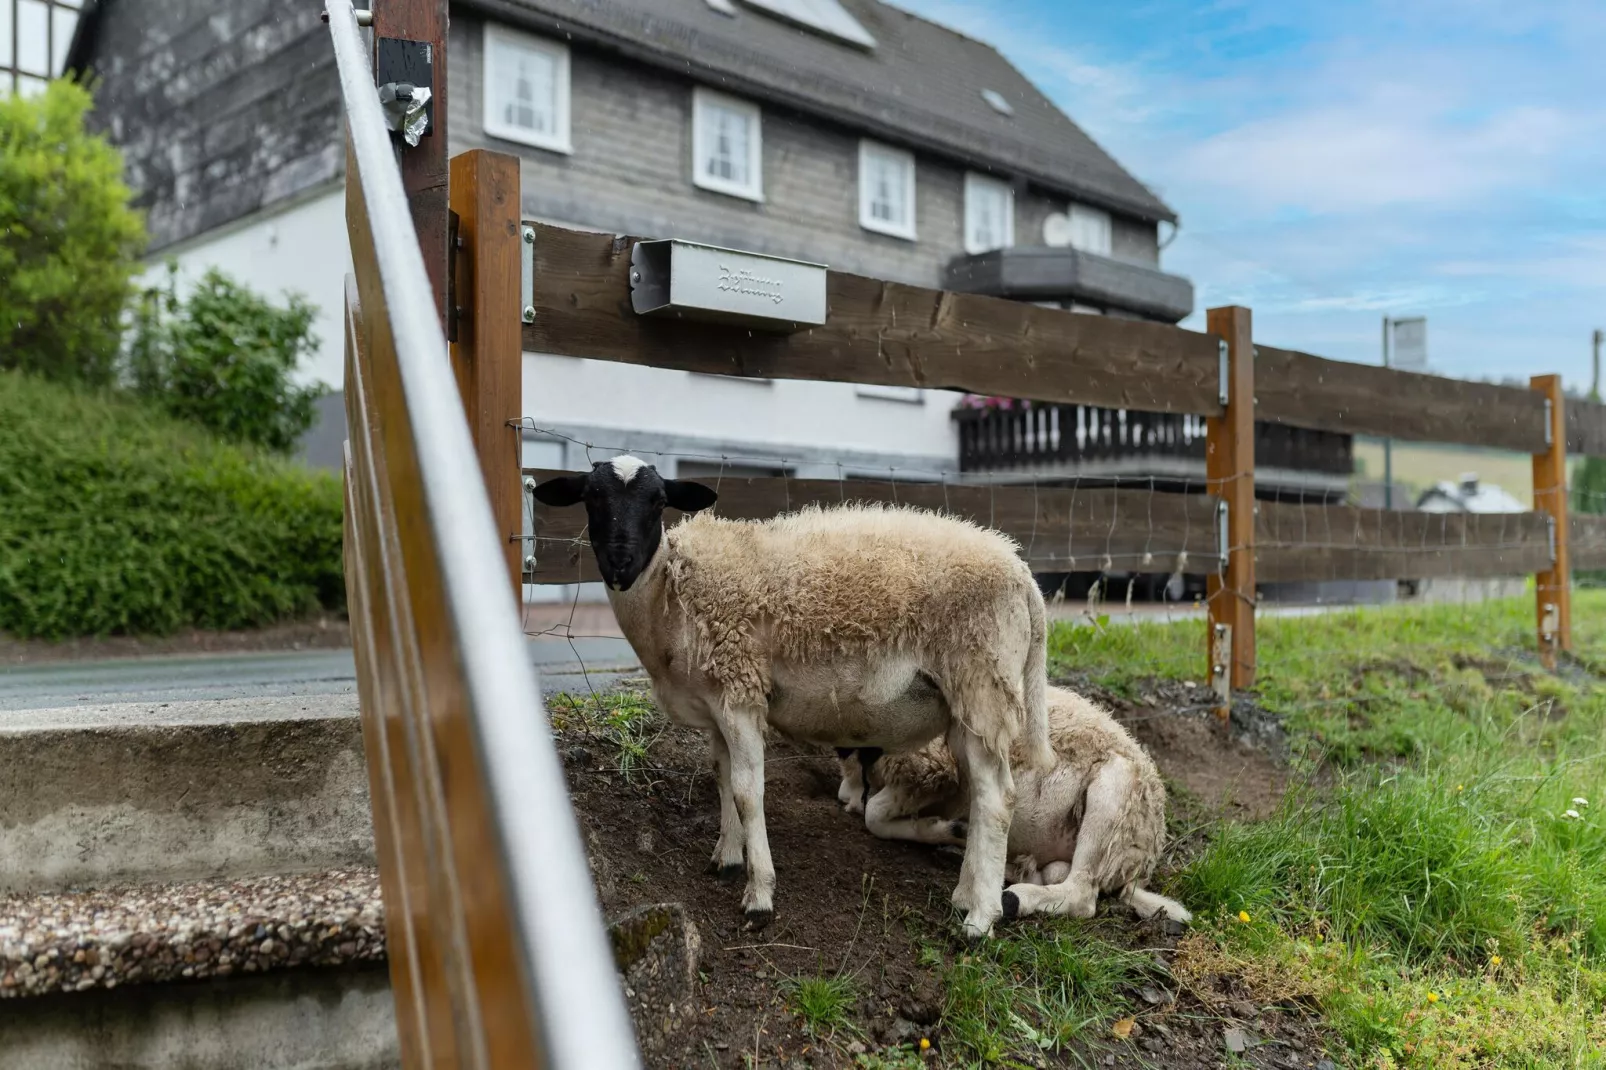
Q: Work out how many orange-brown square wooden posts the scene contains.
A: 3